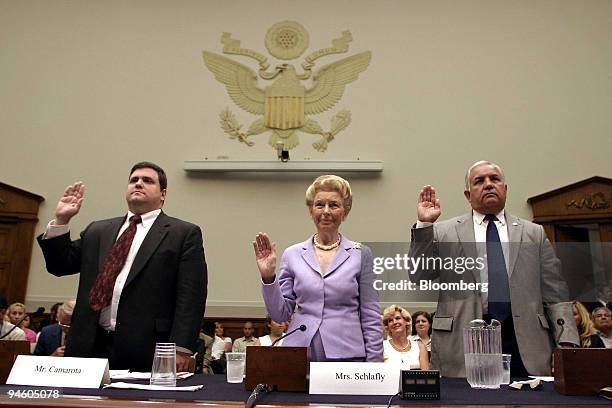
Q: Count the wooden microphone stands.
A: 3